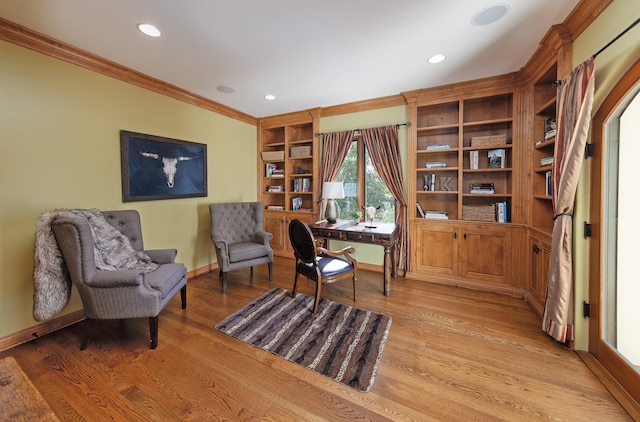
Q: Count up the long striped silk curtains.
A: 3